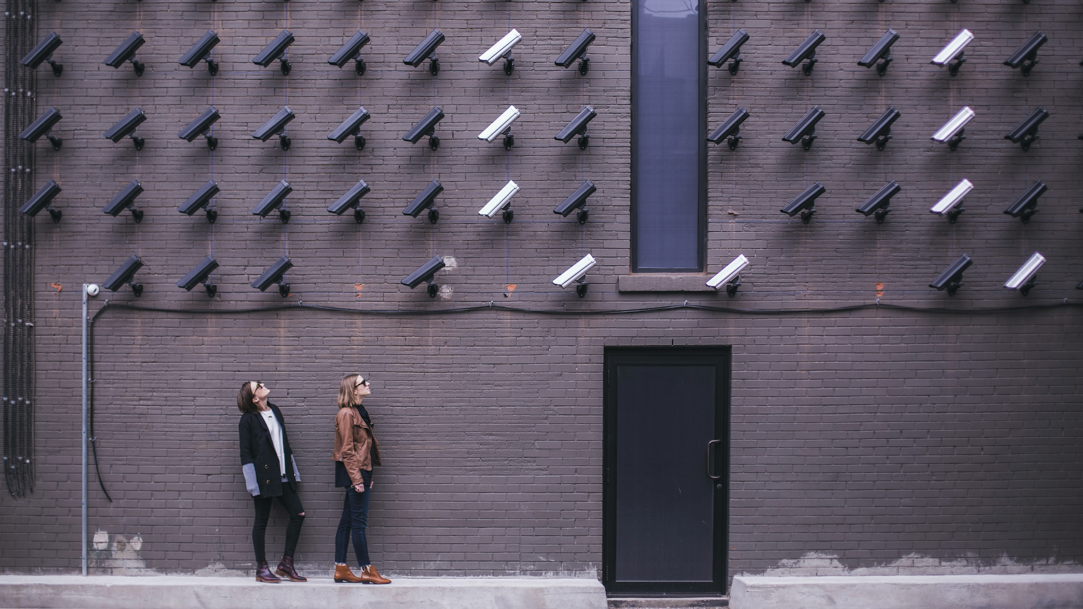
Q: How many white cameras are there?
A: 9